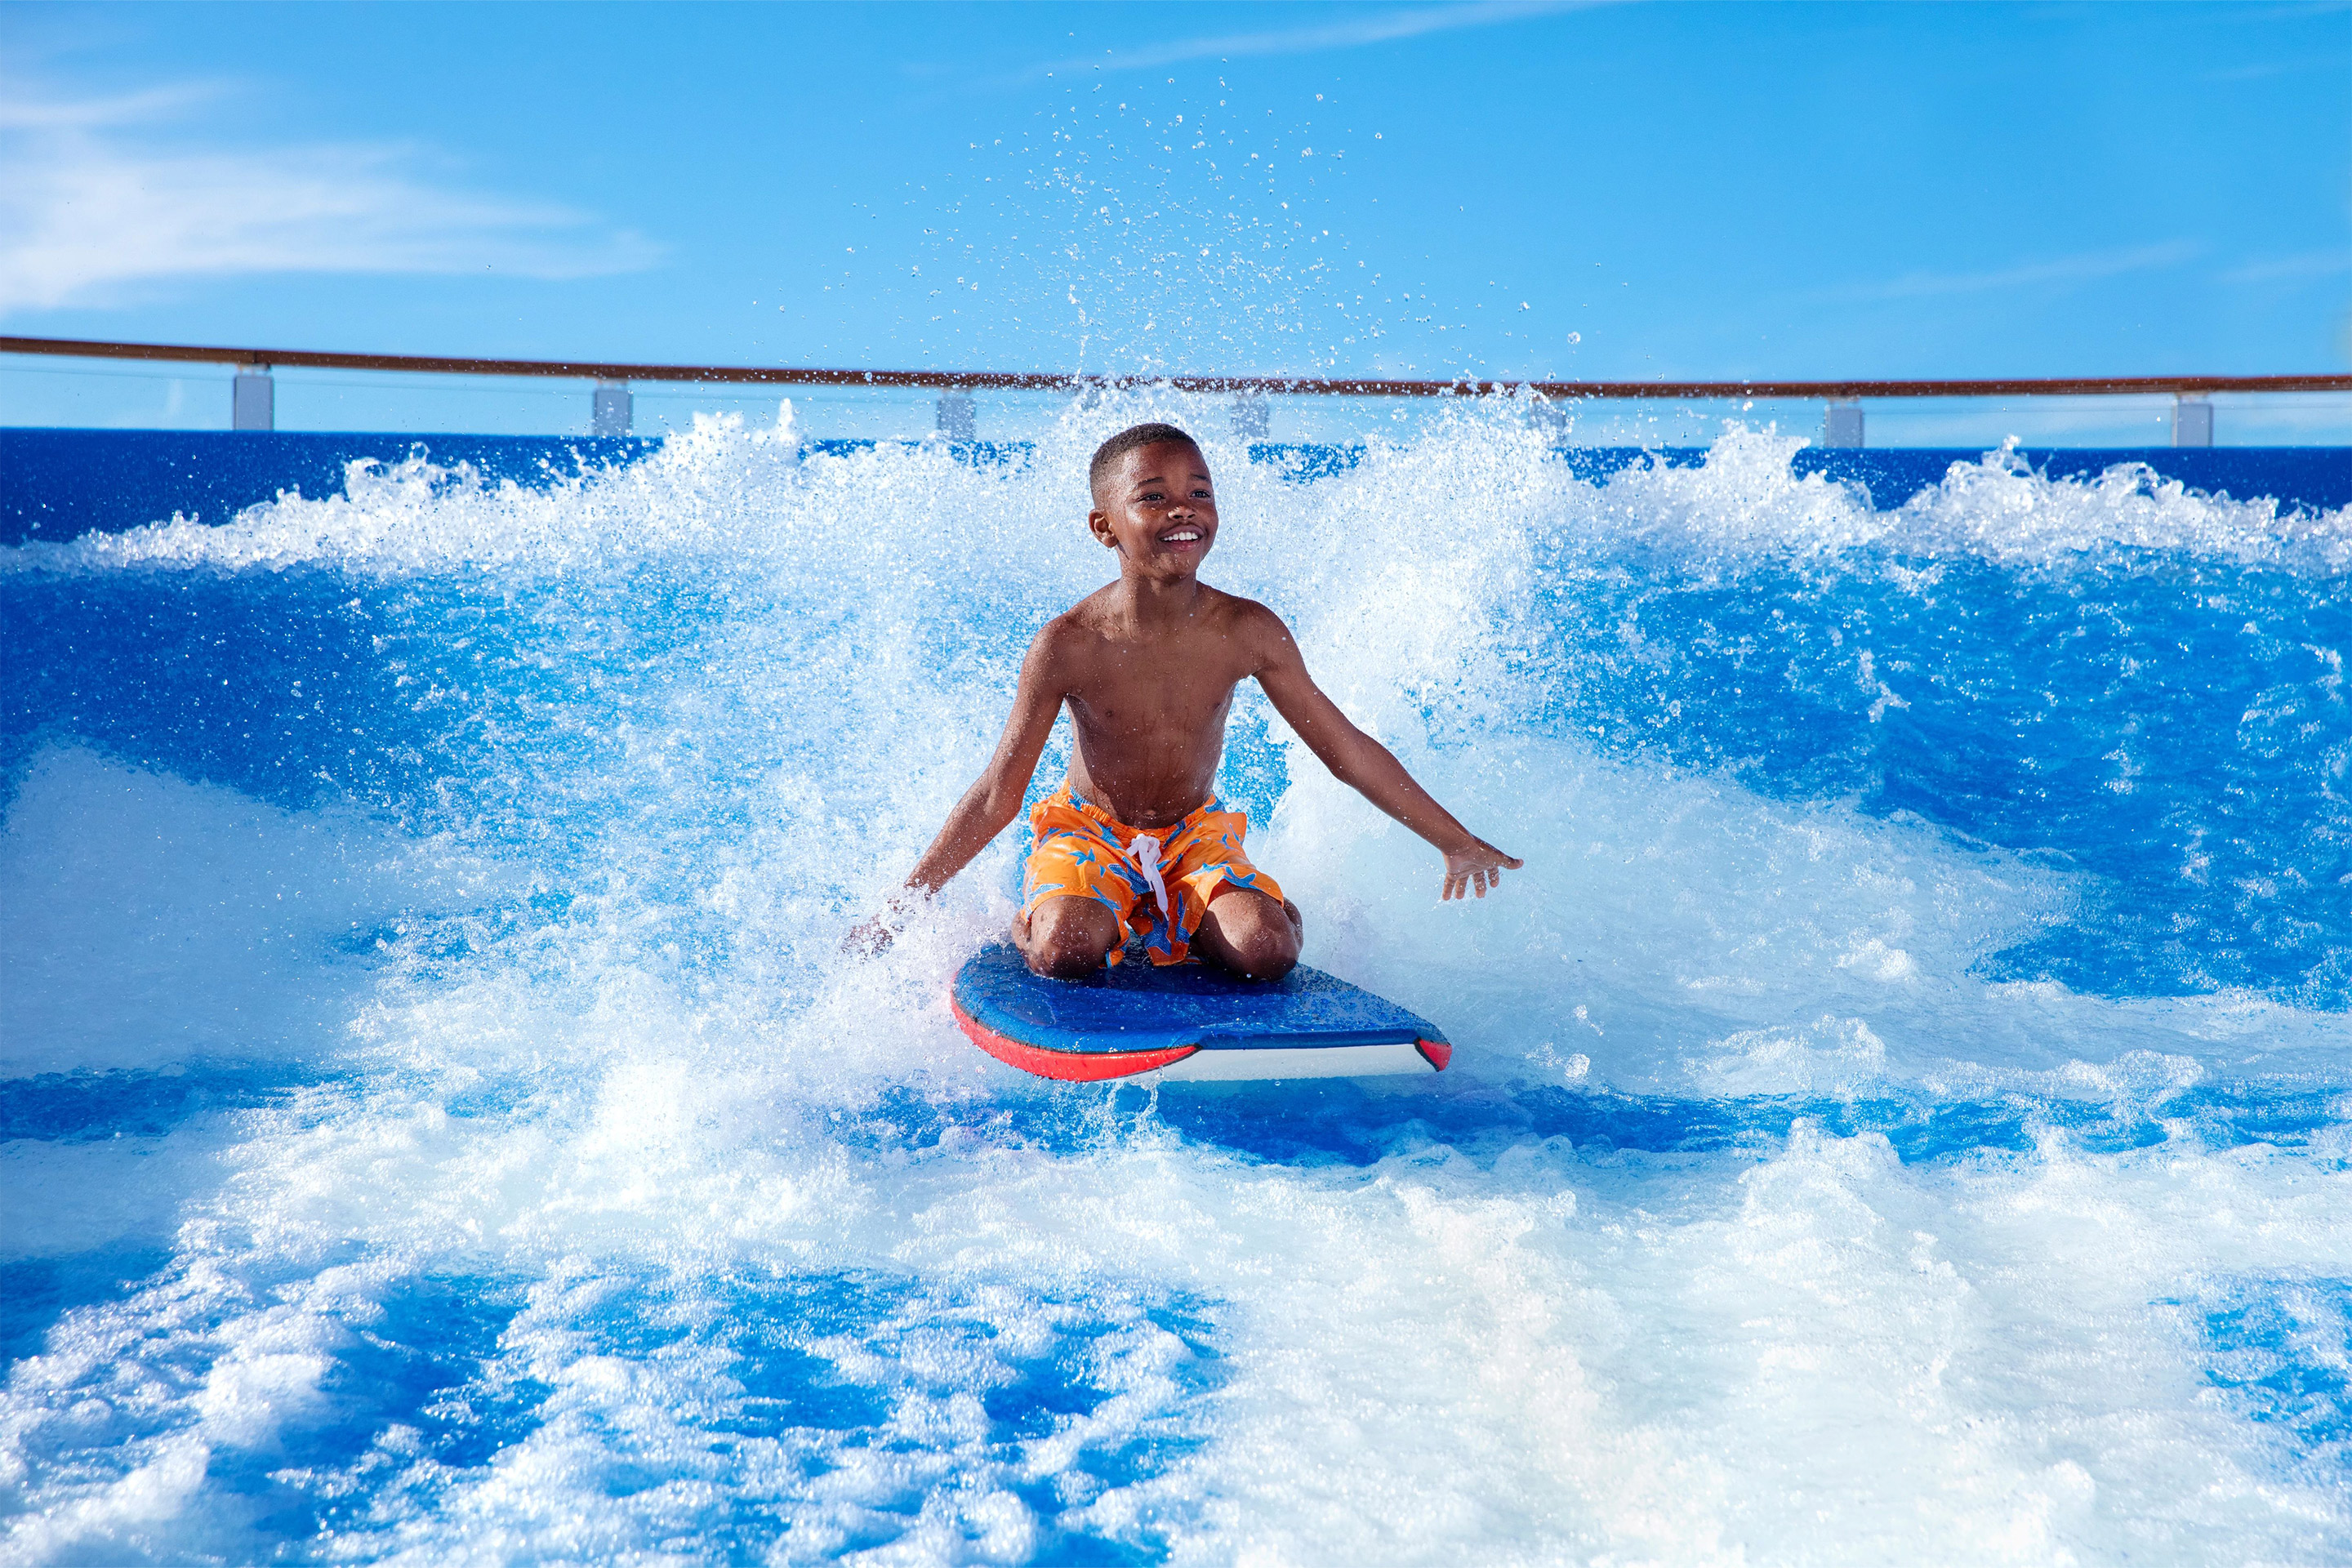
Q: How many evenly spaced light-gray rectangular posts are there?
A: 7